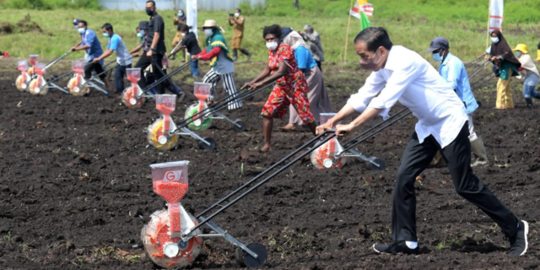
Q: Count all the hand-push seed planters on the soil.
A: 9